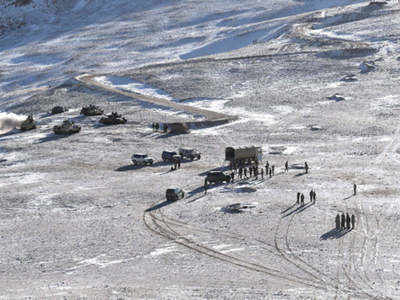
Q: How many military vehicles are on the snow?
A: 11